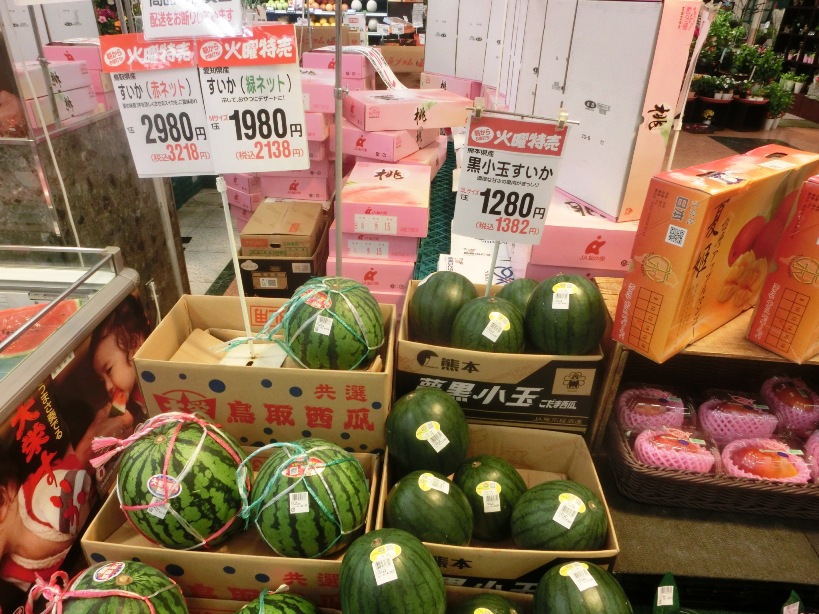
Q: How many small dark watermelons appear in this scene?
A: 11